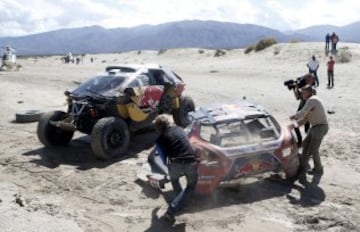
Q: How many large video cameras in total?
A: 1